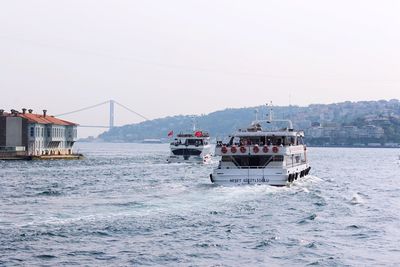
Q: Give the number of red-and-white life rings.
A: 6